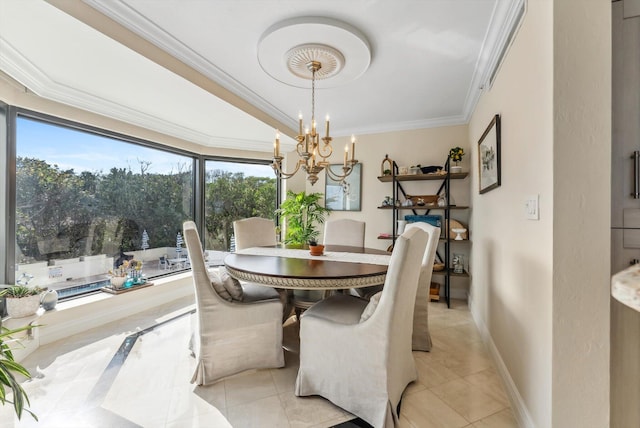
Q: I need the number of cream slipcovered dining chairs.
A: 5